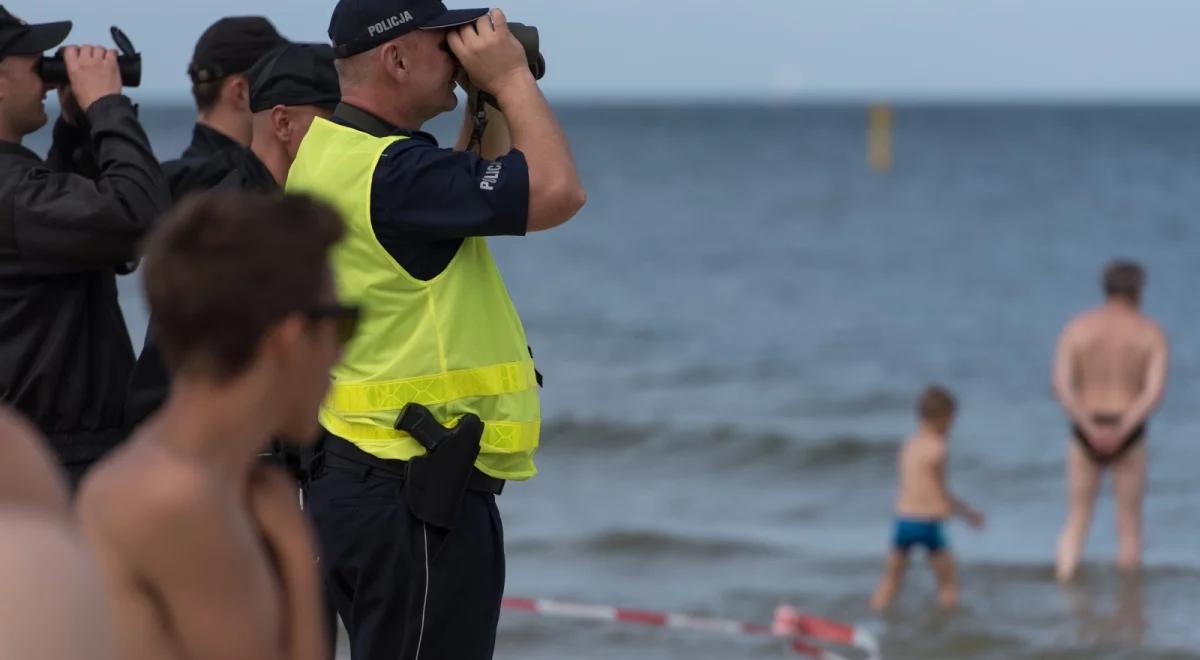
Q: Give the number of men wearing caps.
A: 4